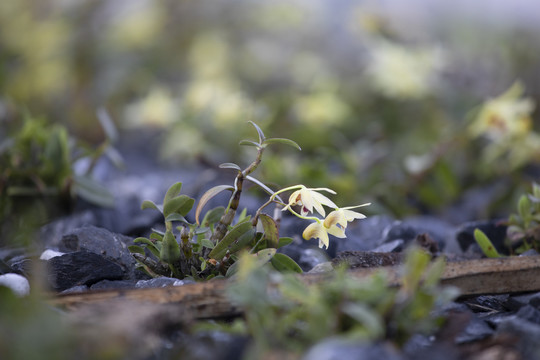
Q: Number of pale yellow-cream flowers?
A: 3